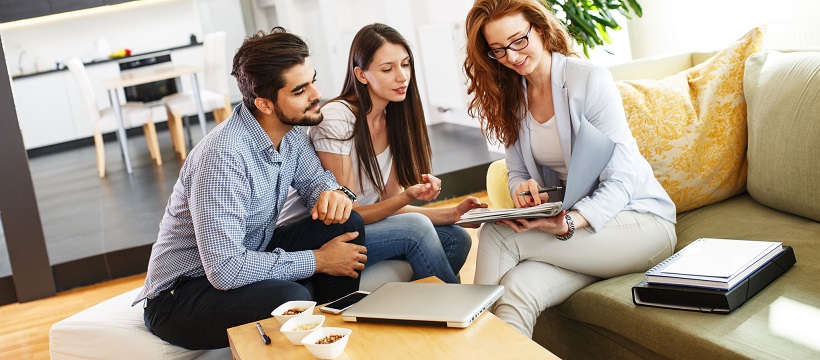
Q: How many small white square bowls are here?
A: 3